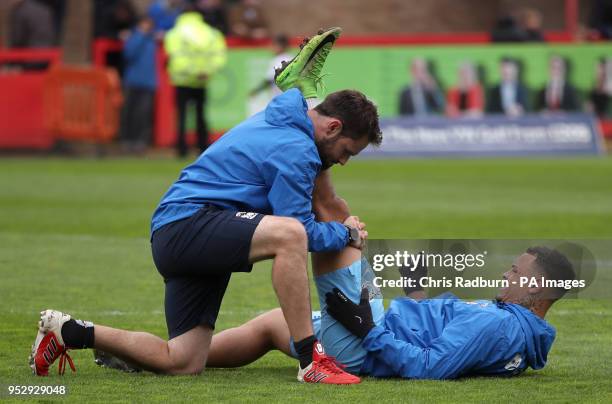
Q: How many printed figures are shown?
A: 5